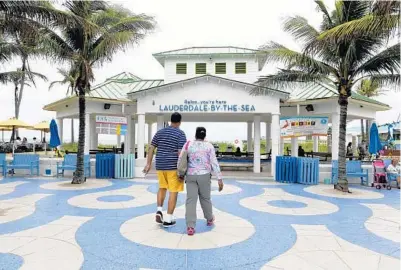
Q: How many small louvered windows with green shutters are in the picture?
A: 4